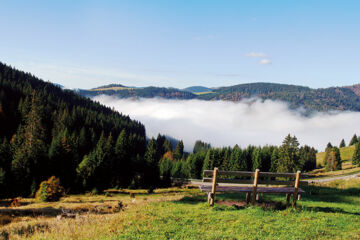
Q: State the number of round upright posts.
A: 3